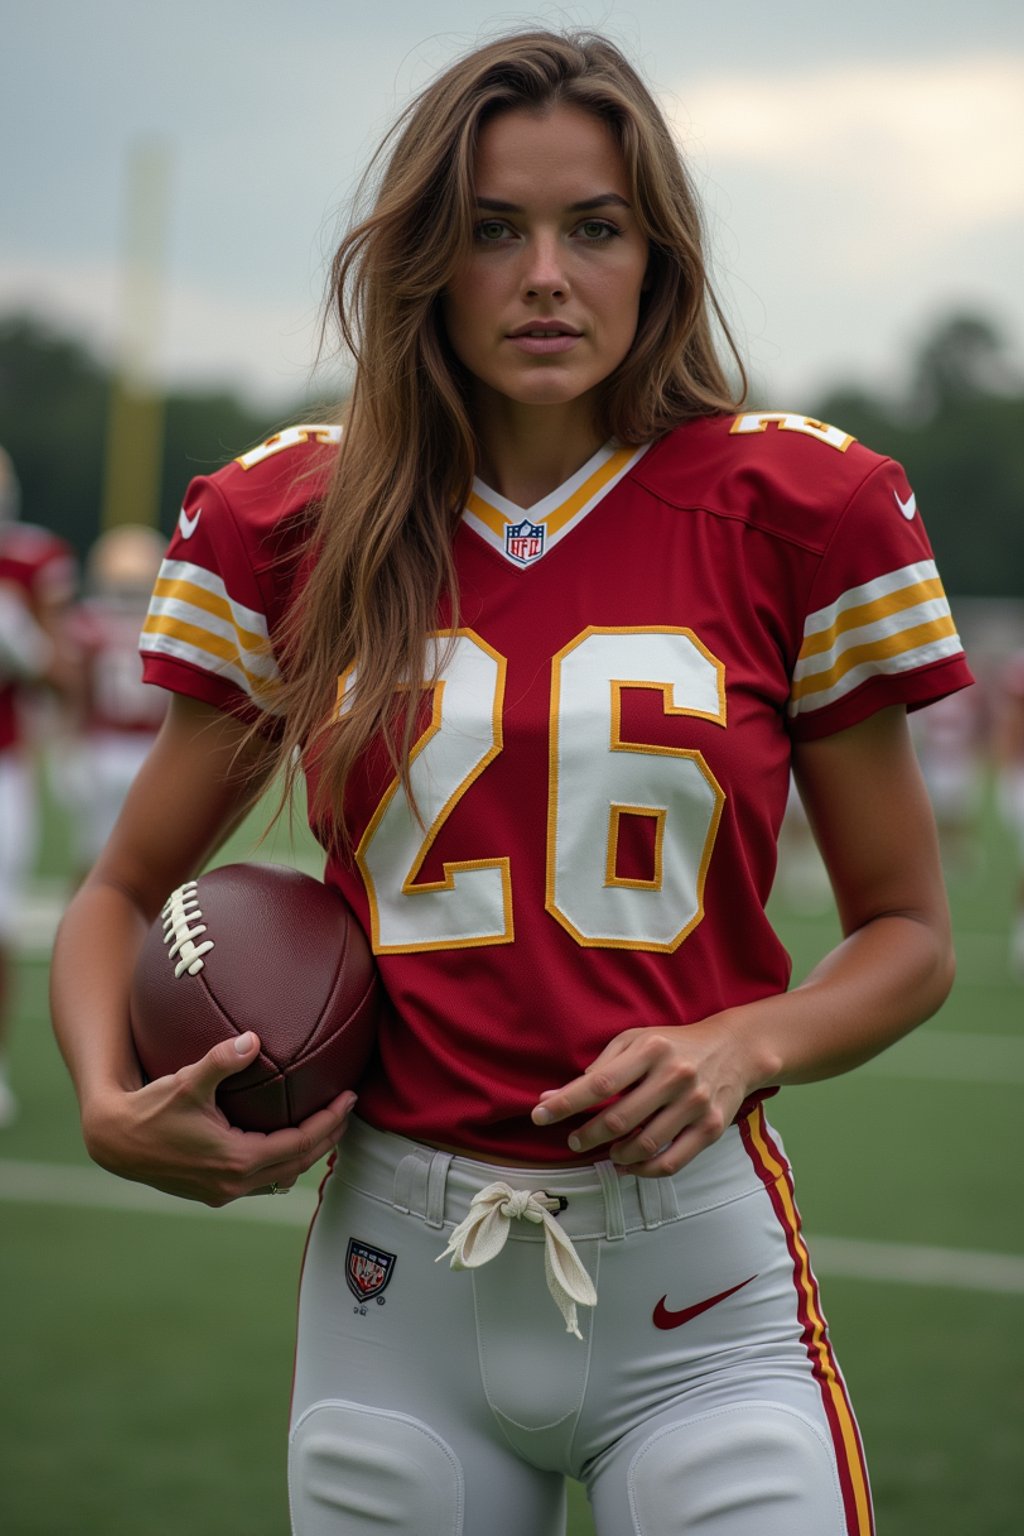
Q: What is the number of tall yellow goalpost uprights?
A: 1